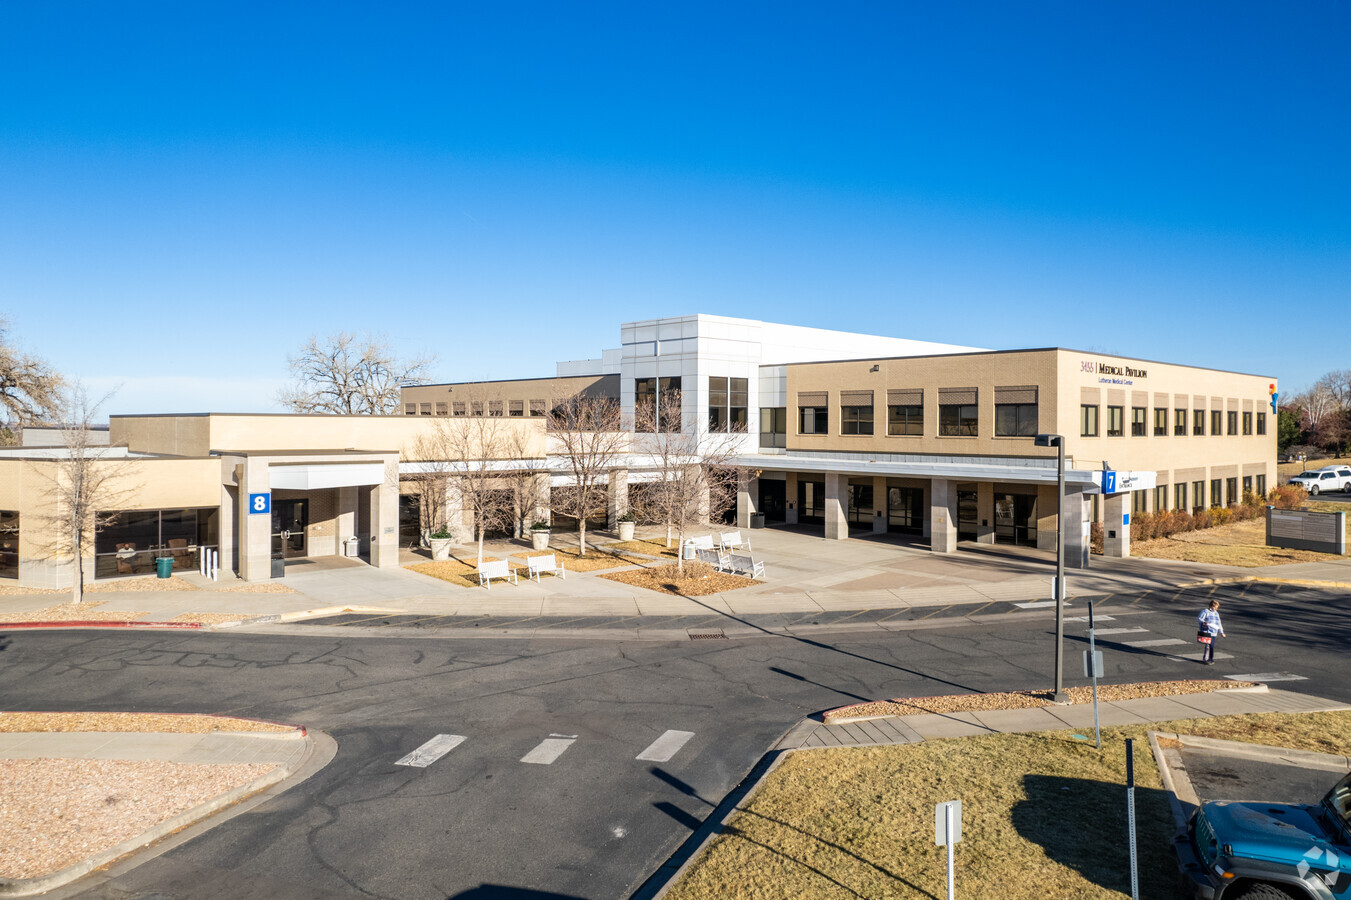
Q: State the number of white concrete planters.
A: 3